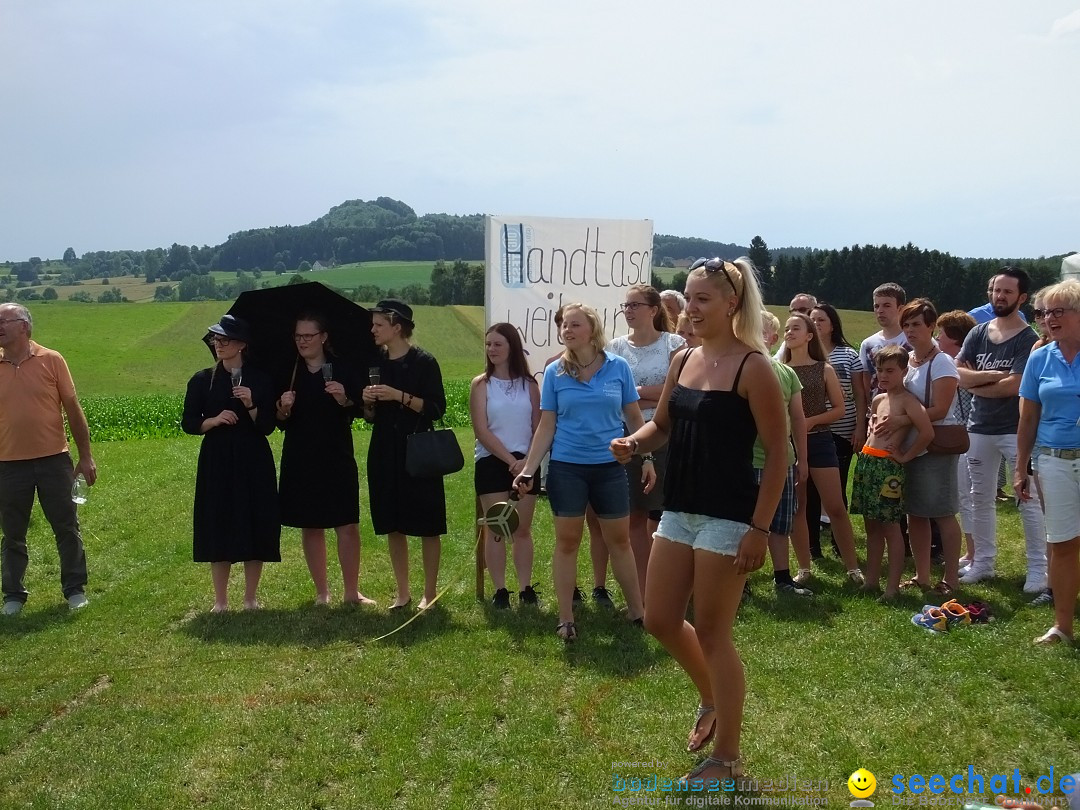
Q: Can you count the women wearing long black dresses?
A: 3